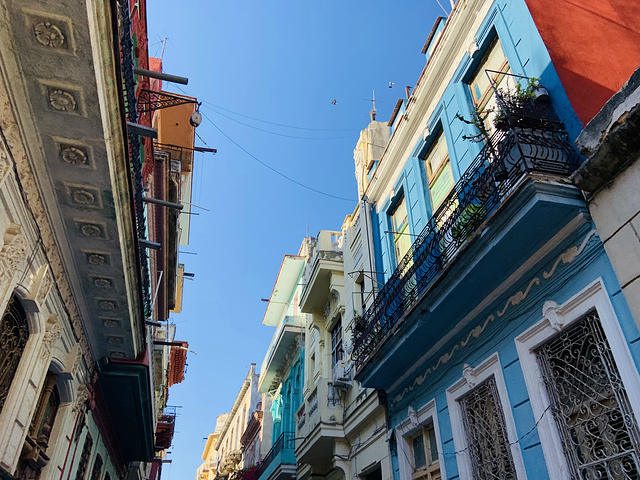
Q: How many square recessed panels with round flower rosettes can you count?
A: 11